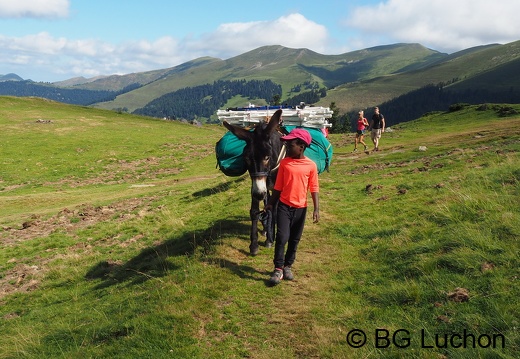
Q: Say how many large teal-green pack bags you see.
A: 2